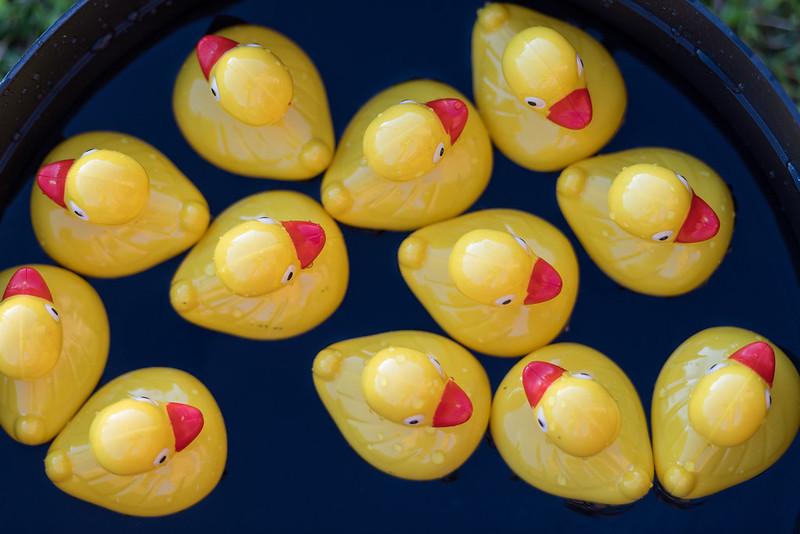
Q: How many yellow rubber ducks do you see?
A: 12